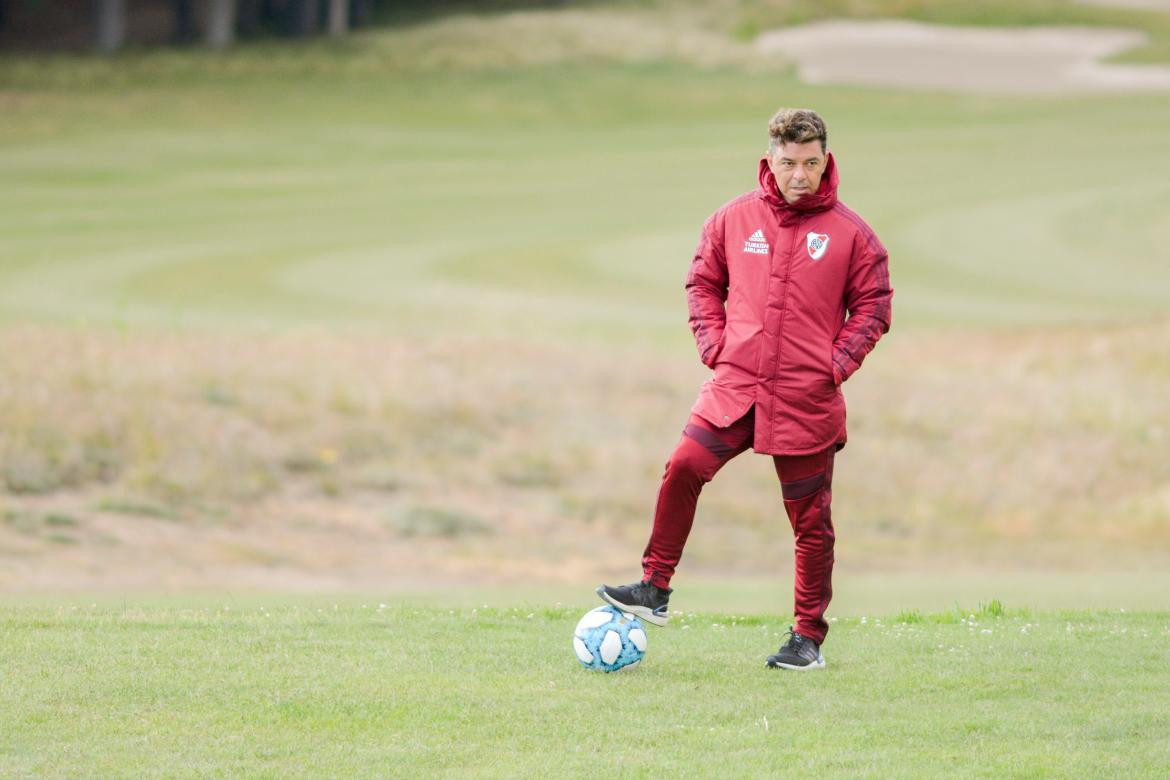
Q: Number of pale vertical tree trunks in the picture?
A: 3